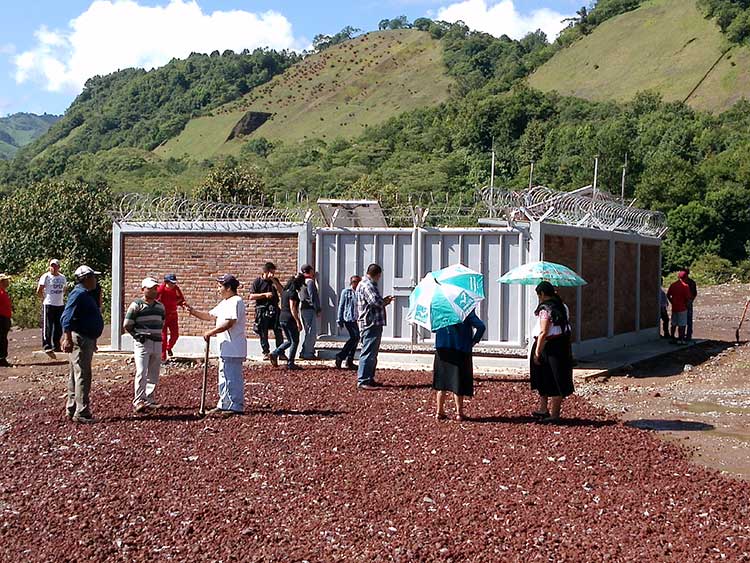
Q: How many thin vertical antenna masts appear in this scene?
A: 4